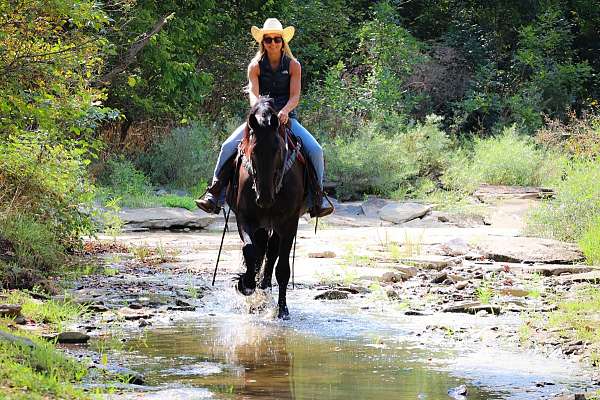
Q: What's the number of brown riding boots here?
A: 2